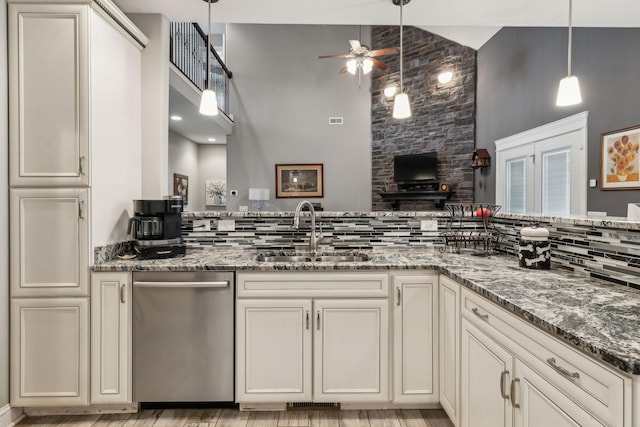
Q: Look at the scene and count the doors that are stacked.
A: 3